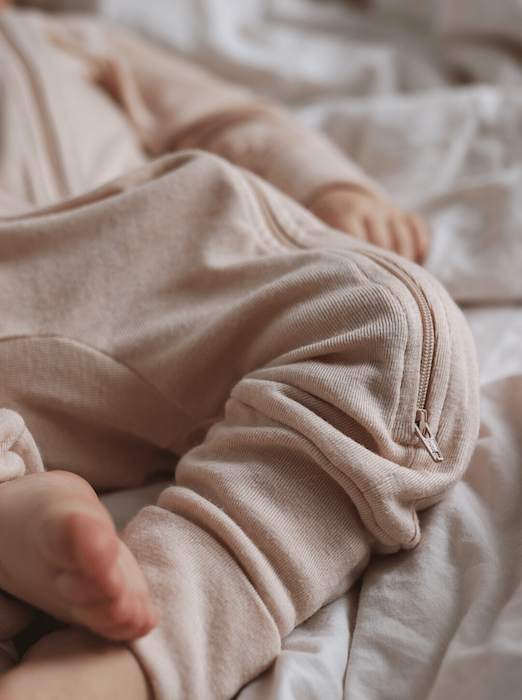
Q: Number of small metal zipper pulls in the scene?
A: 1